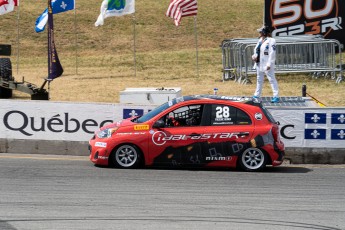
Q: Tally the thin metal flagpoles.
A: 4